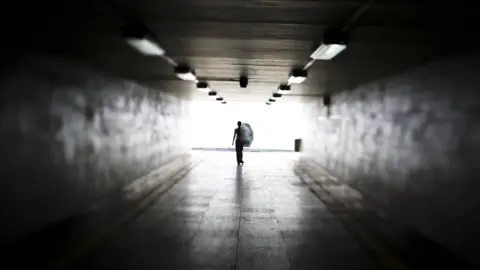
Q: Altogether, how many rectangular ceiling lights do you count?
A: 12